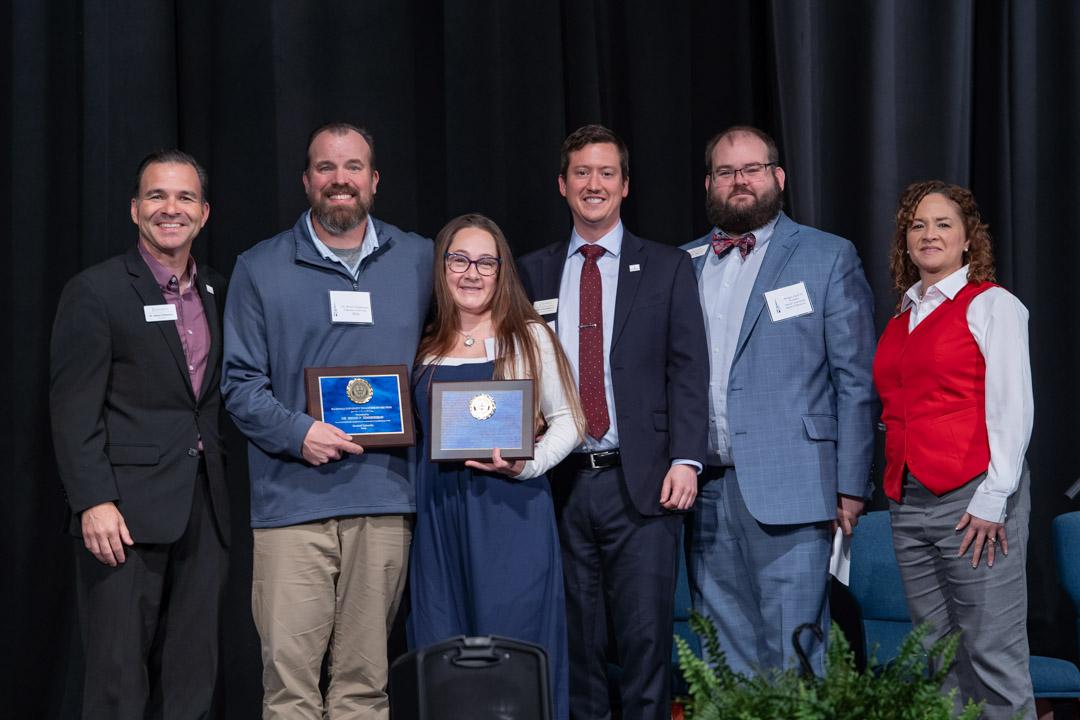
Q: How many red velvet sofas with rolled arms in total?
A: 0